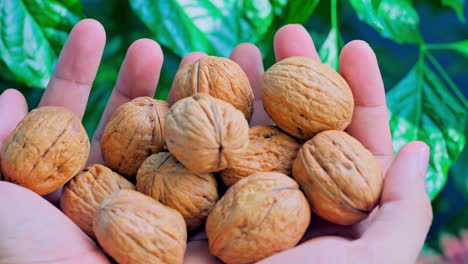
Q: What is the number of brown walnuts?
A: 11